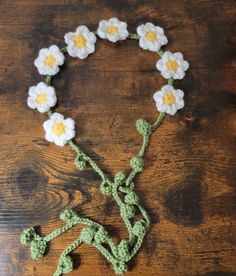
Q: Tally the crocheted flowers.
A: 8